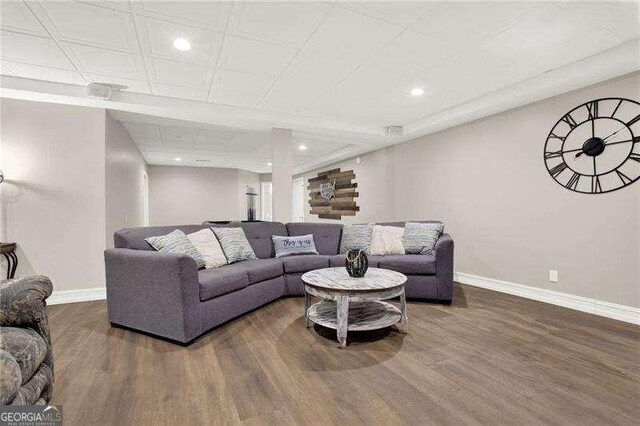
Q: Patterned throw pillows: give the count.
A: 4